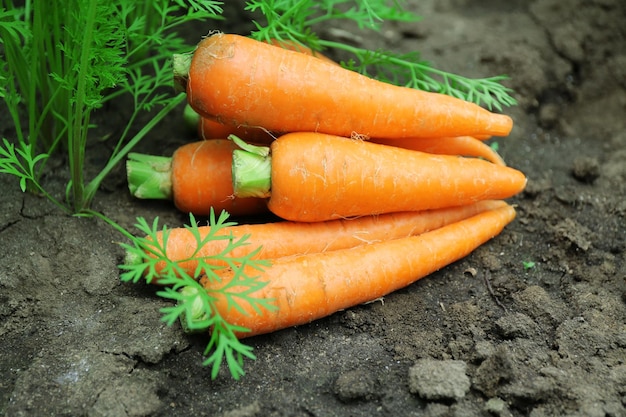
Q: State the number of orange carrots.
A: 7